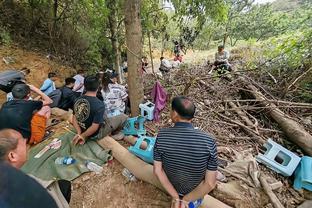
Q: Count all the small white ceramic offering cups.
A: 0